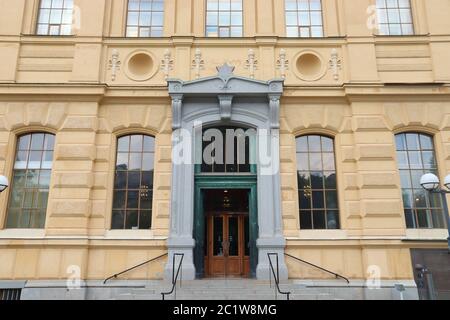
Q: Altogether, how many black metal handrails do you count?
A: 4